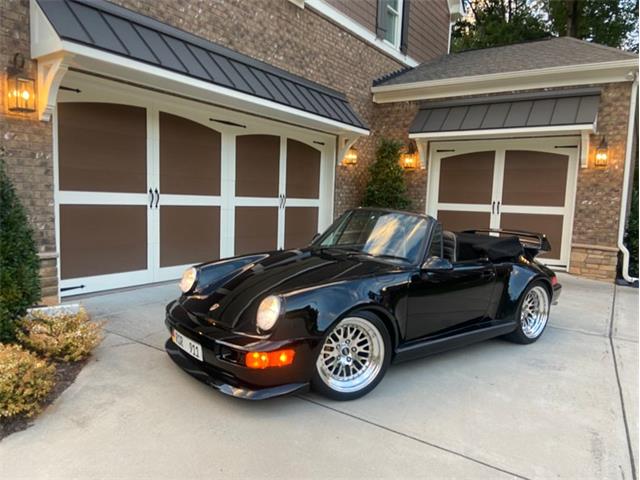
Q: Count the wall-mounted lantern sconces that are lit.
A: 4